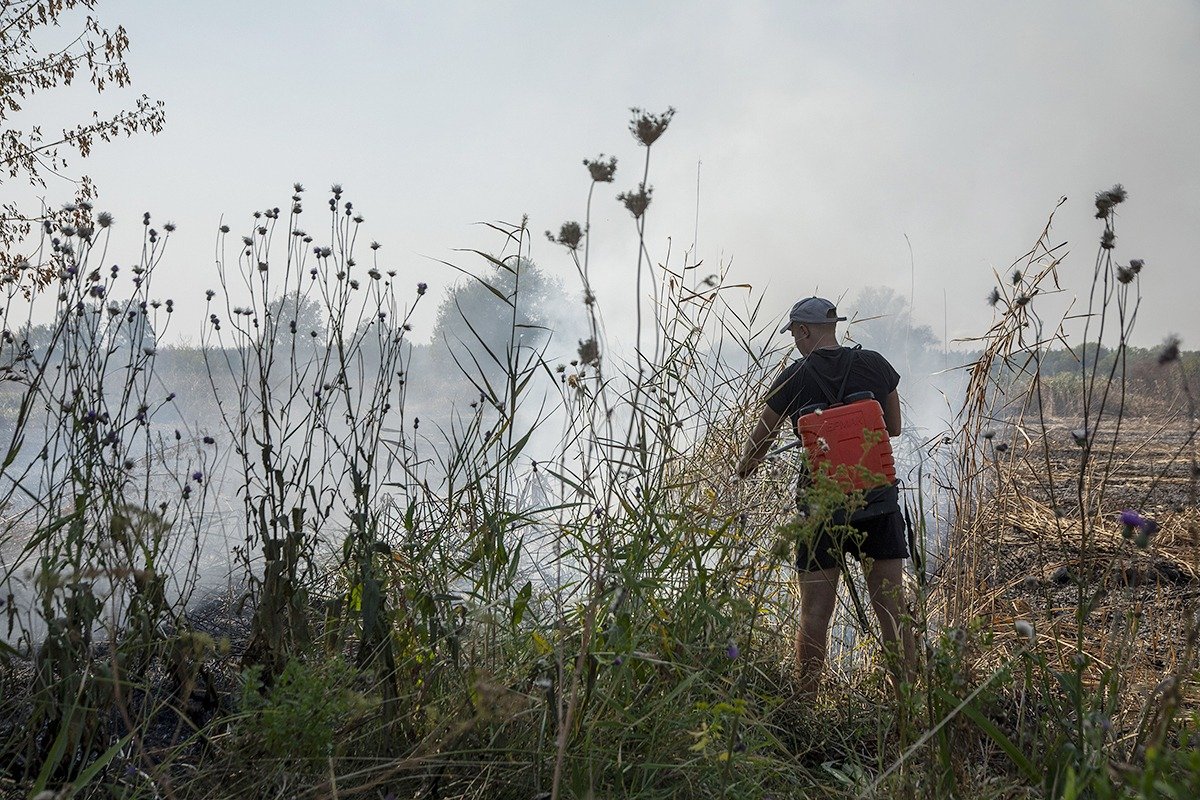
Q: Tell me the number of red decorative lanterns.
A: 0